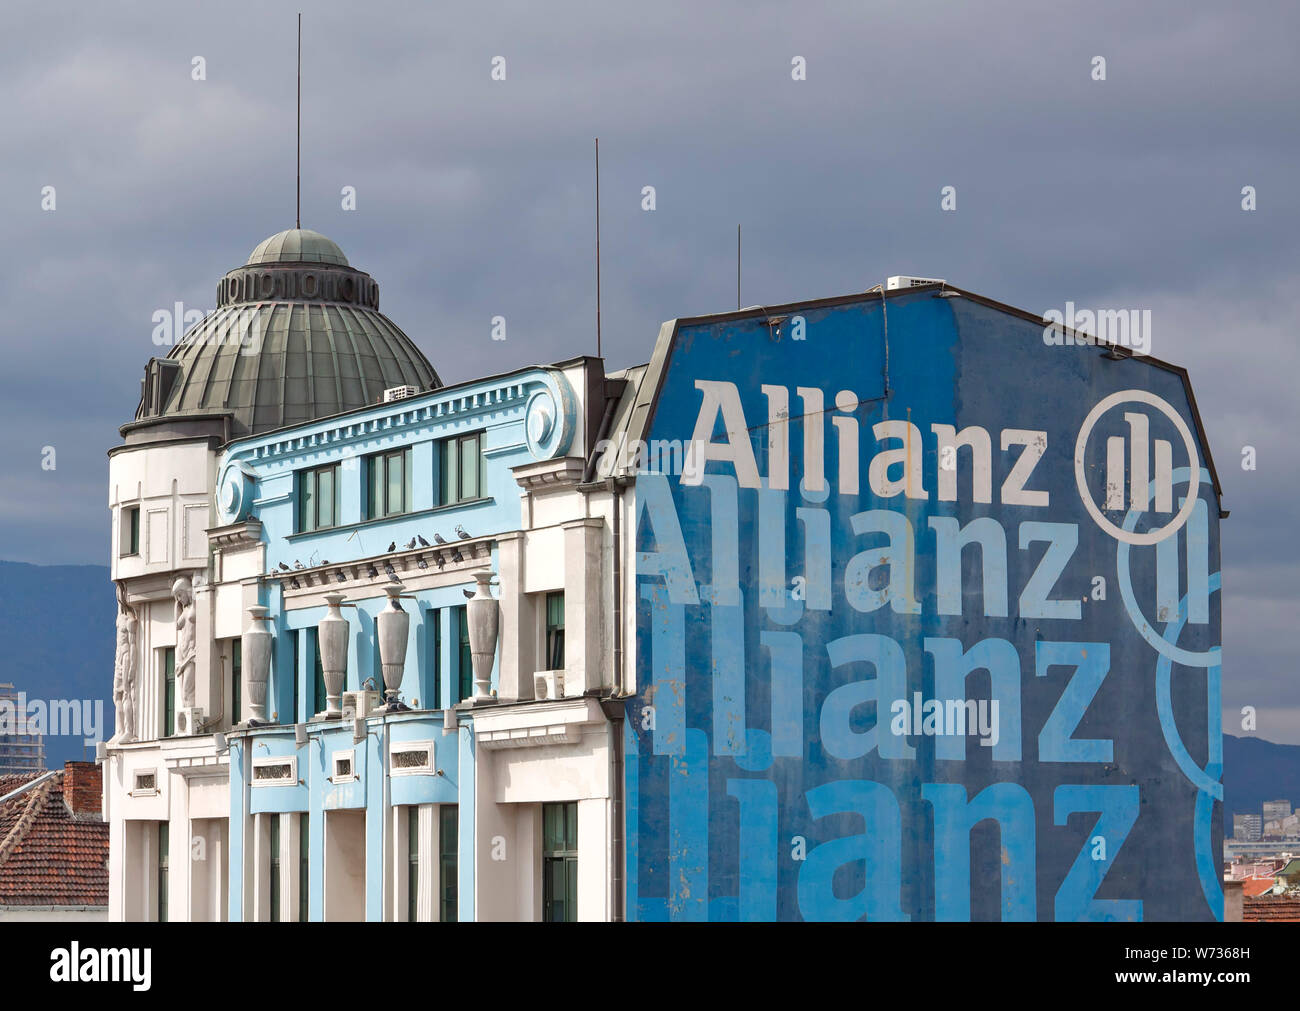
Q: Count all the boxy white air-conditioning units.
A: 5